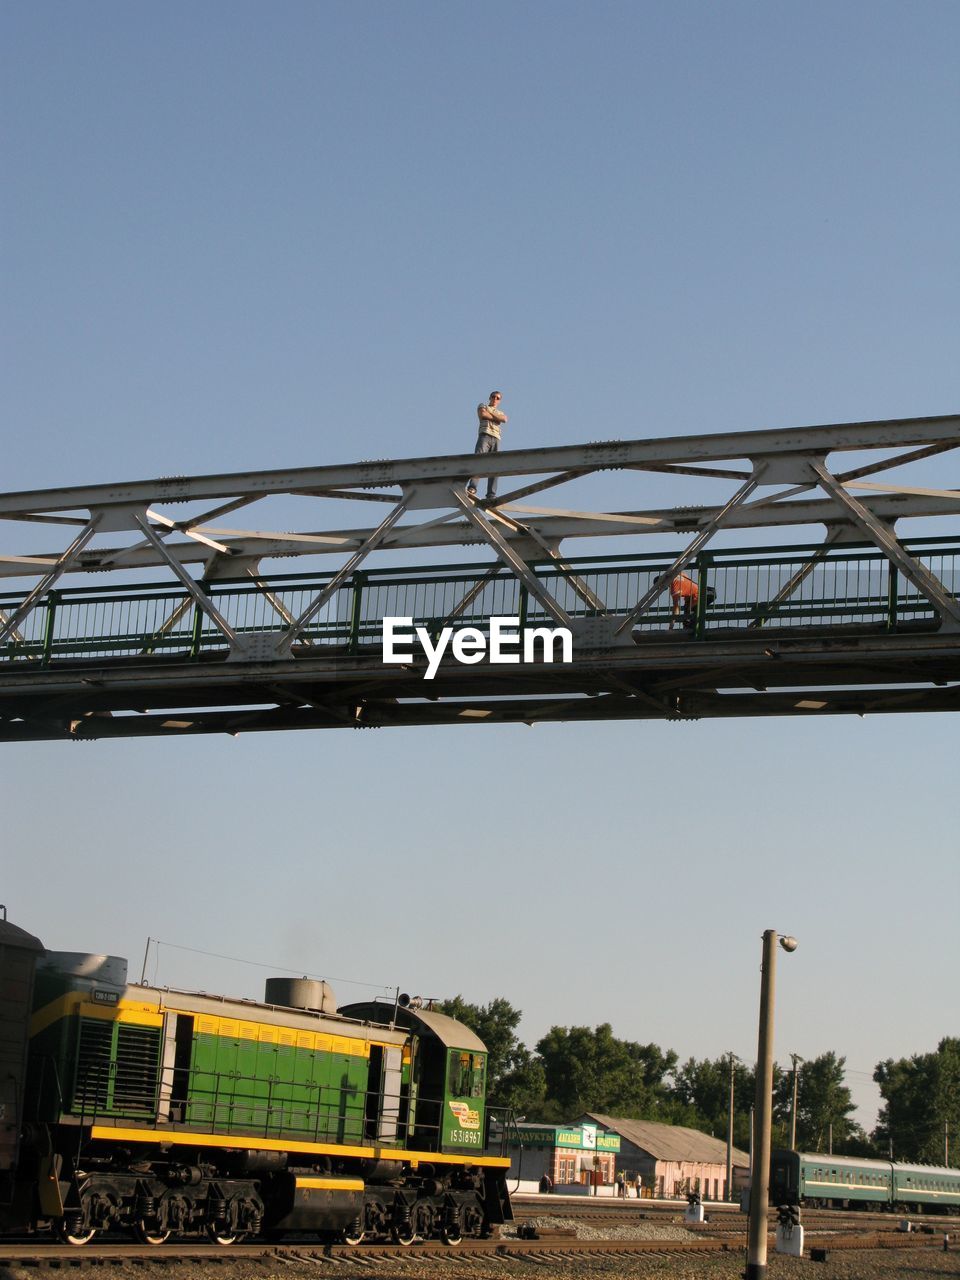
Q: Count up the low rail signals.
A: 2